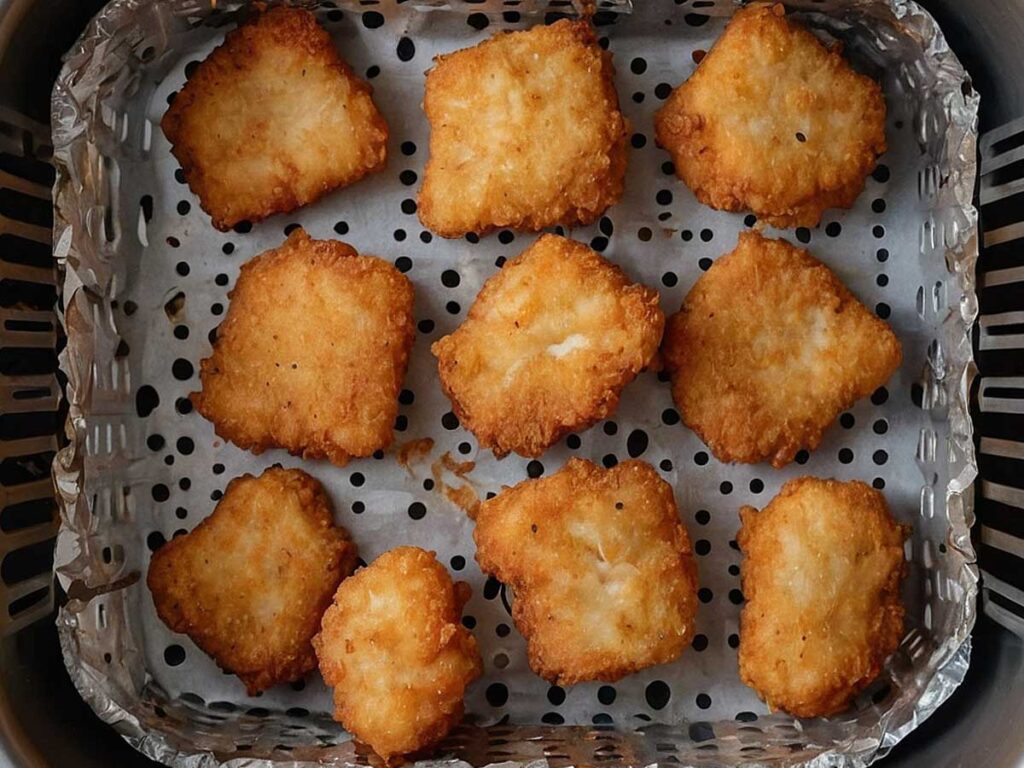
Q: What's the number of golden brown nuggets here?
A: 10